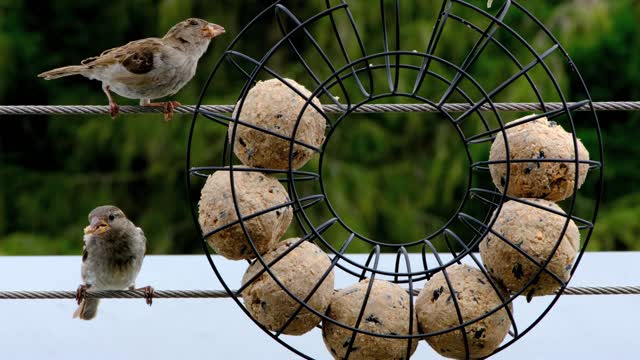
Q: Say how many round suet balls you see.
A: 7